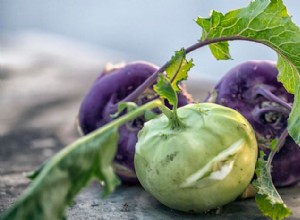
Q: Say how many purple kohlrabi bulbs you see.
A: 2